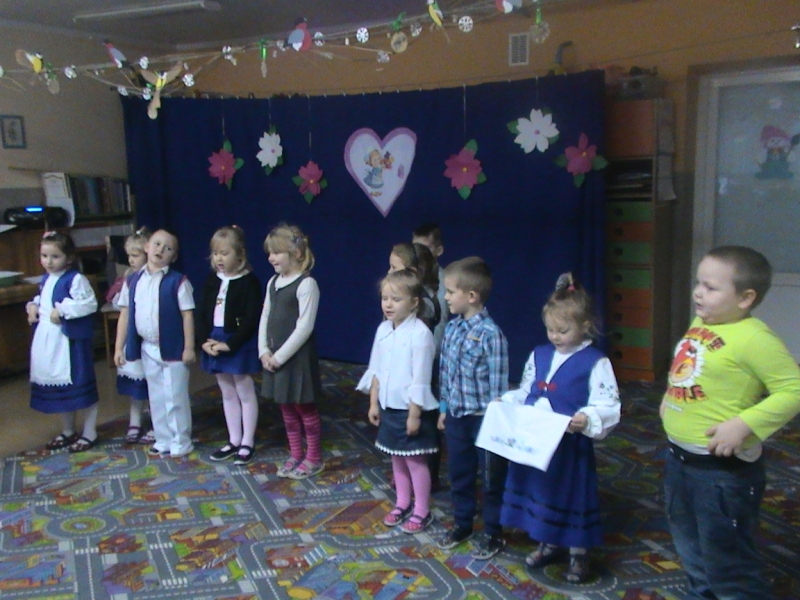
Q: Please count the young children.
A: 11